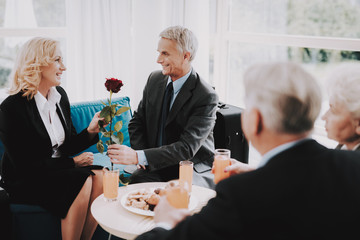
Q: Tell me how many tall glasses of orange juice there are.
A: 4